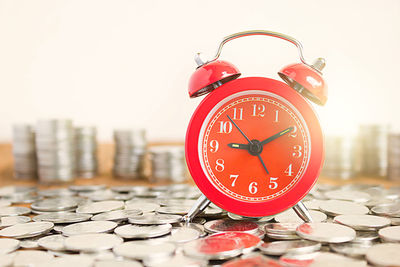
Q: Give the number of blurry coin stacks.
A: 8